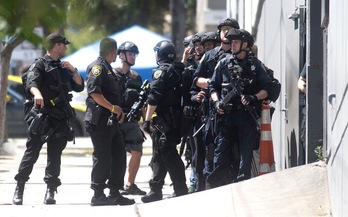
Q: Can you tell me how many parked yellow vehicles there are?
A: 1